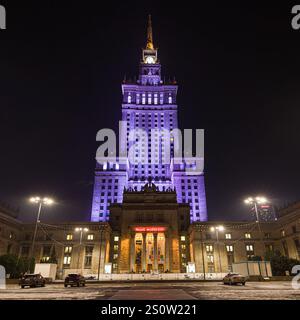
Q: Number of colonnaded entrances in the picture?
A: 1